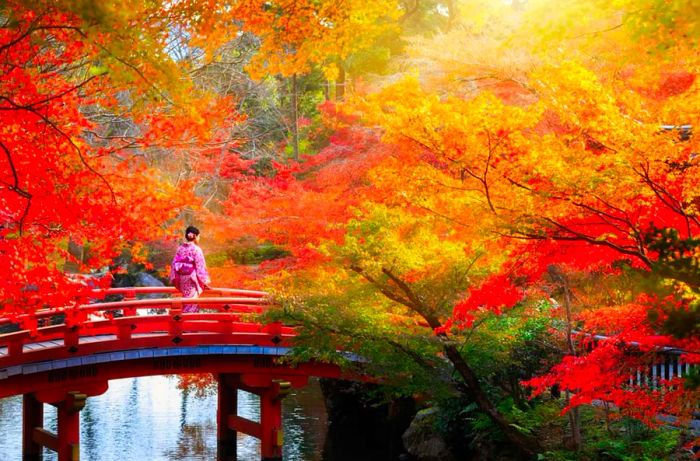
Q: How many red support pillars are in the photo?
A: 4